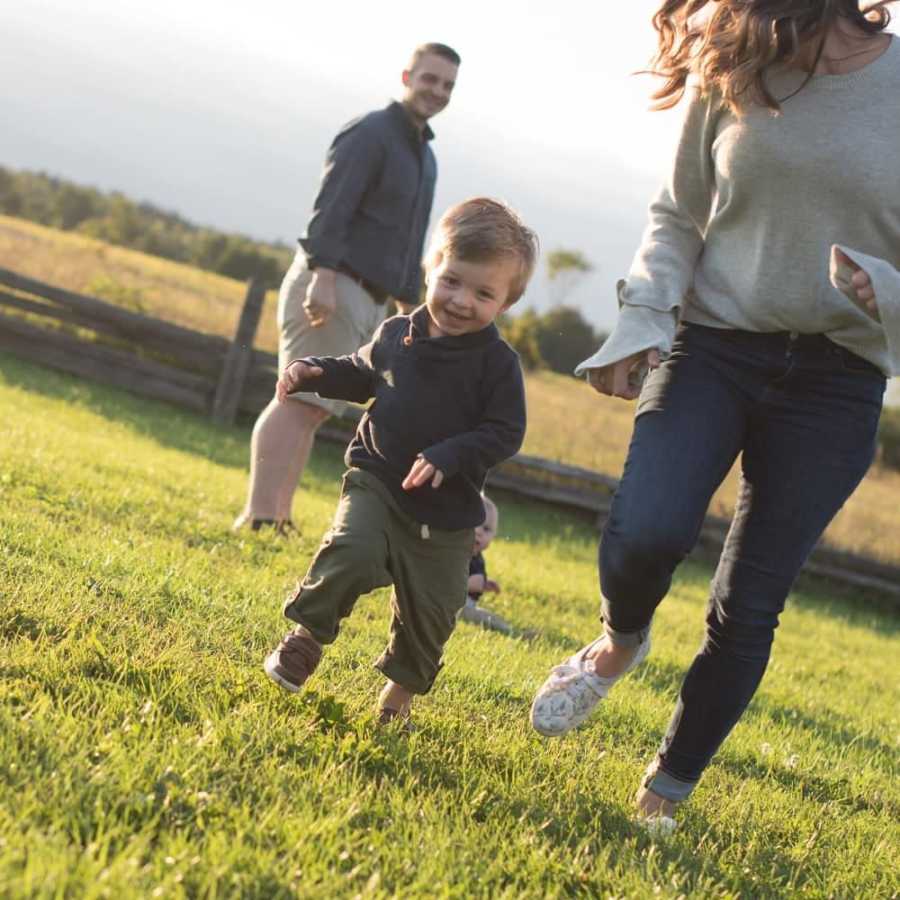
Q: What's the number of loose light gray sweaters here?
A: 1